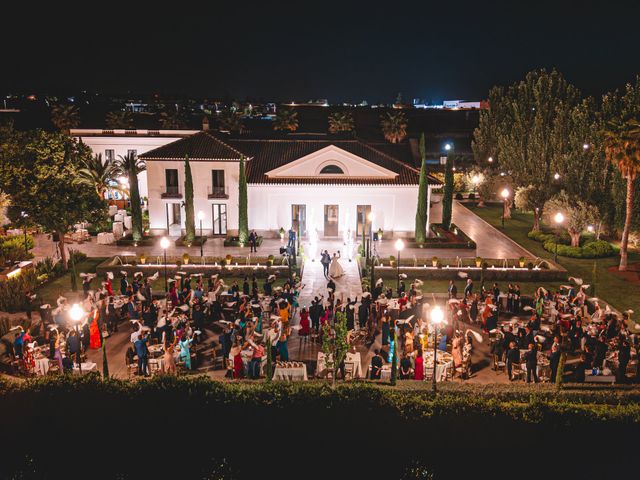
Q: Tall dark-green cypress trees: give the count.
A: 5